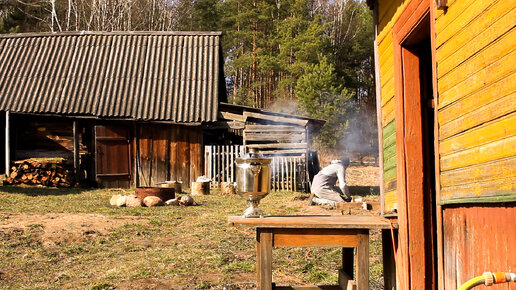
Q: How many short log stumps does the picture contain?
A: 3